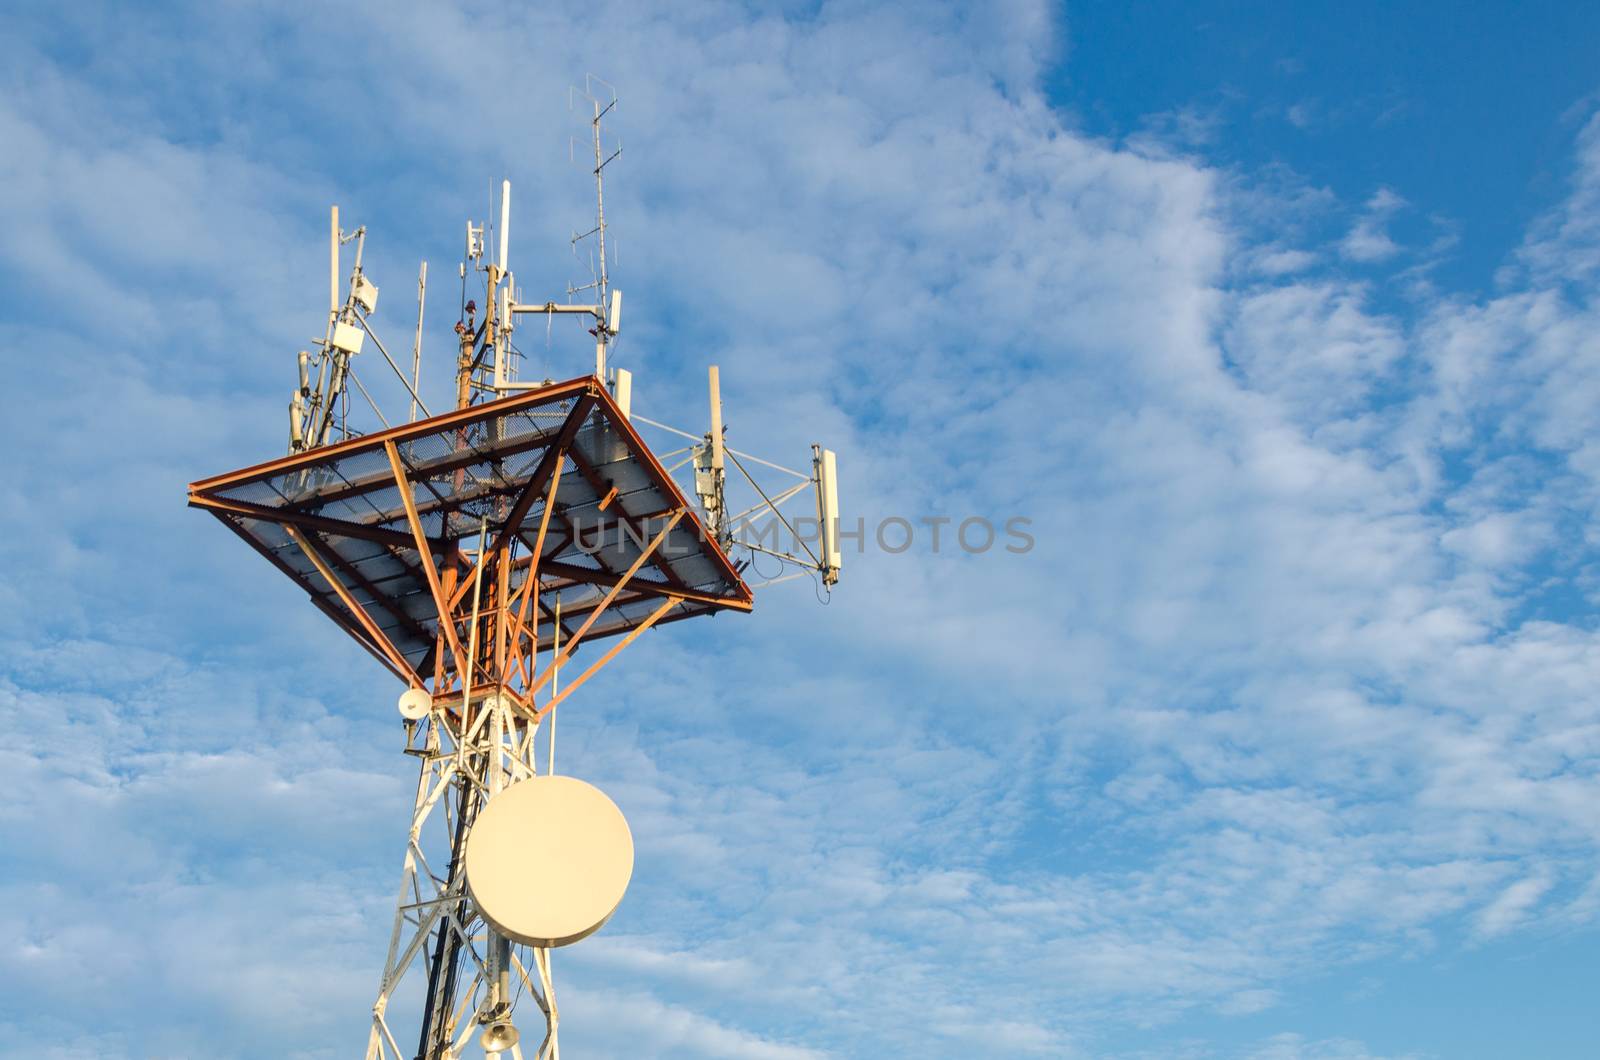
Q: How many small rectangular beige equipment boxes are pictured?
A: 2